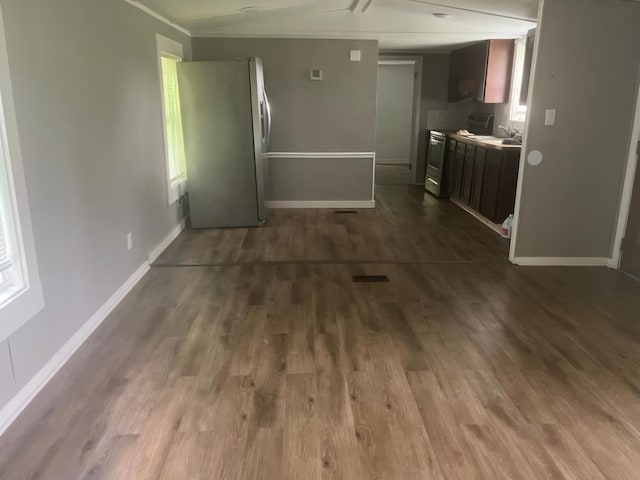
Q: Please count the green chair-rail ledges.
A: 0